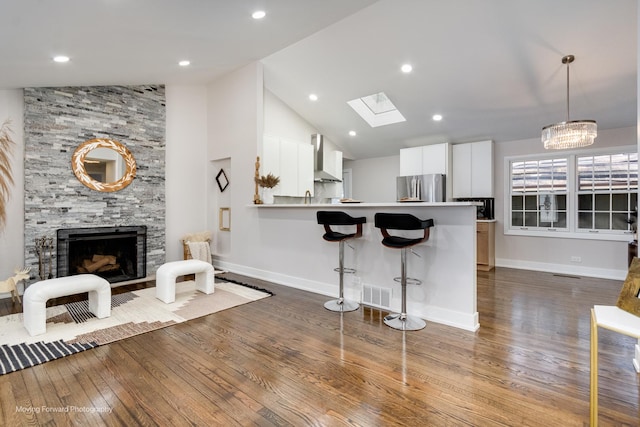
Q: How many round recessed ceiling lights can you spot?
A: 7